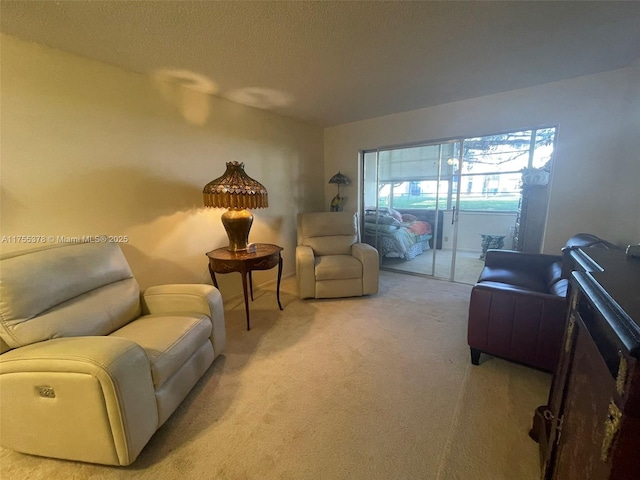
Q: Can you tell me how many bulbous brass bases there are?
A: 1